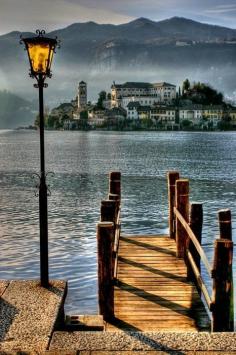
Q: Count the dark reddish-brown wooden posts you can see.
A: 9